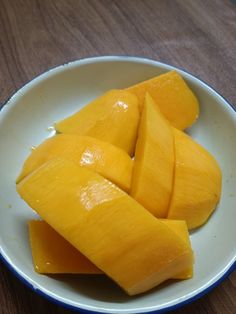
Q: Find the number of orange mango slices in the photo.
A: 7